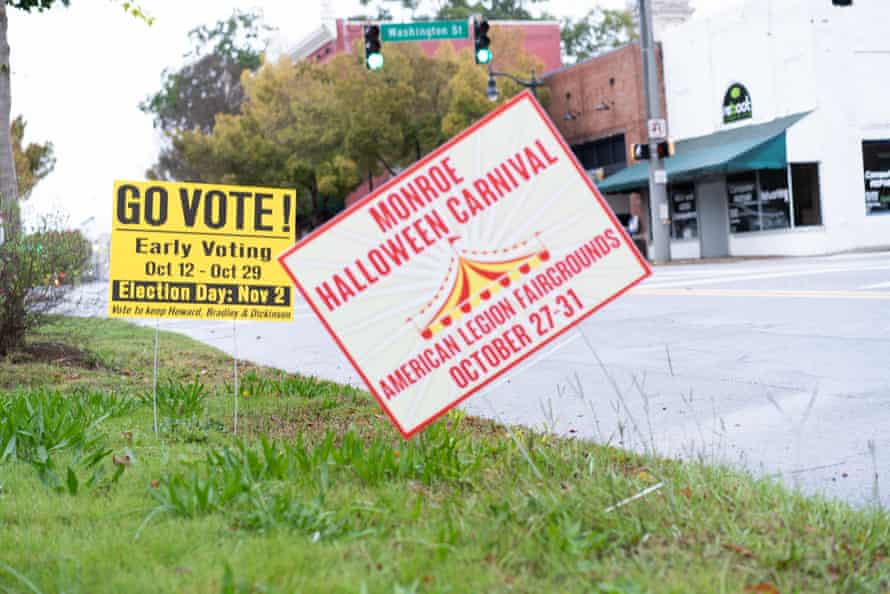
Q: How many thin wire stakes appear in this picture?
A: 4